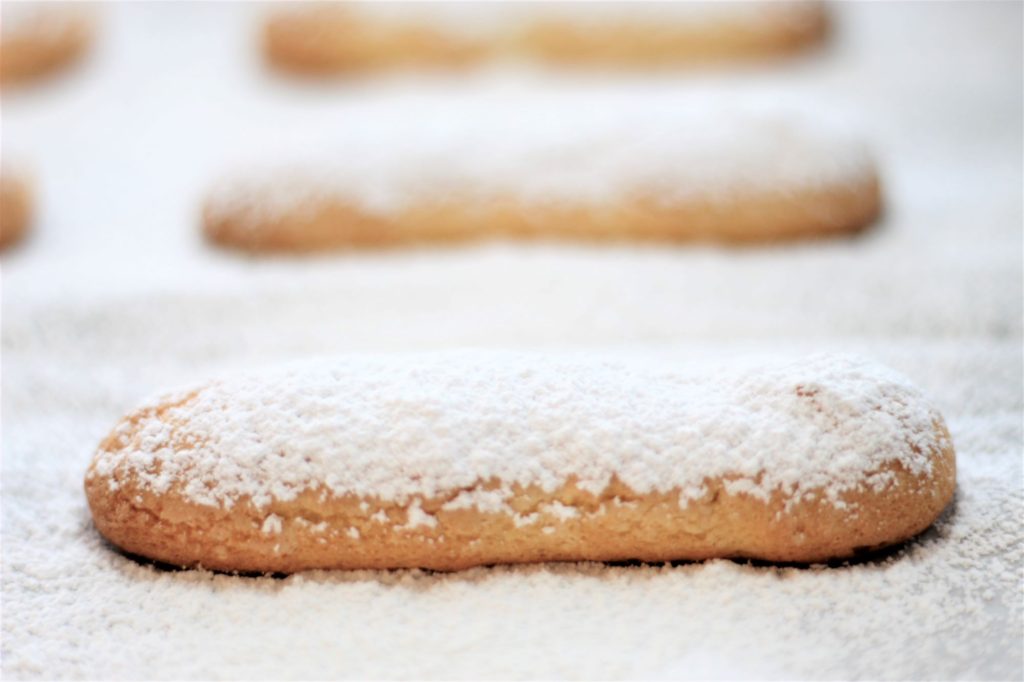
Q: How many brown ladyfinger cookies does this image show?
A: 5